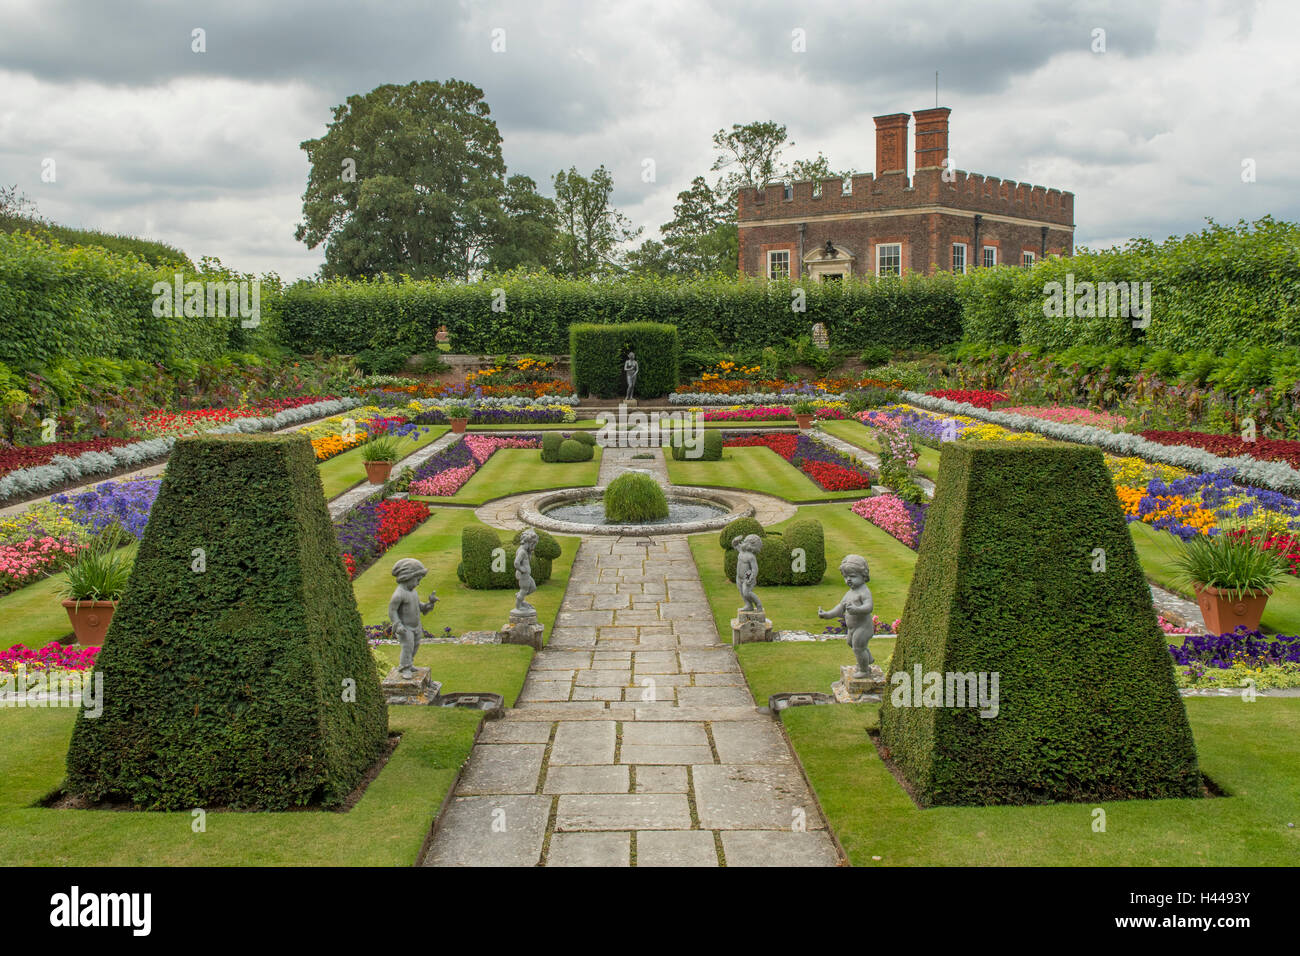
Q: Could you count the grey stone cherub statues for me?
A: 4